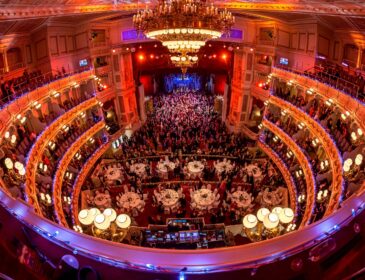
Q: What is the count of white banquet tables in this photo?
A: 12